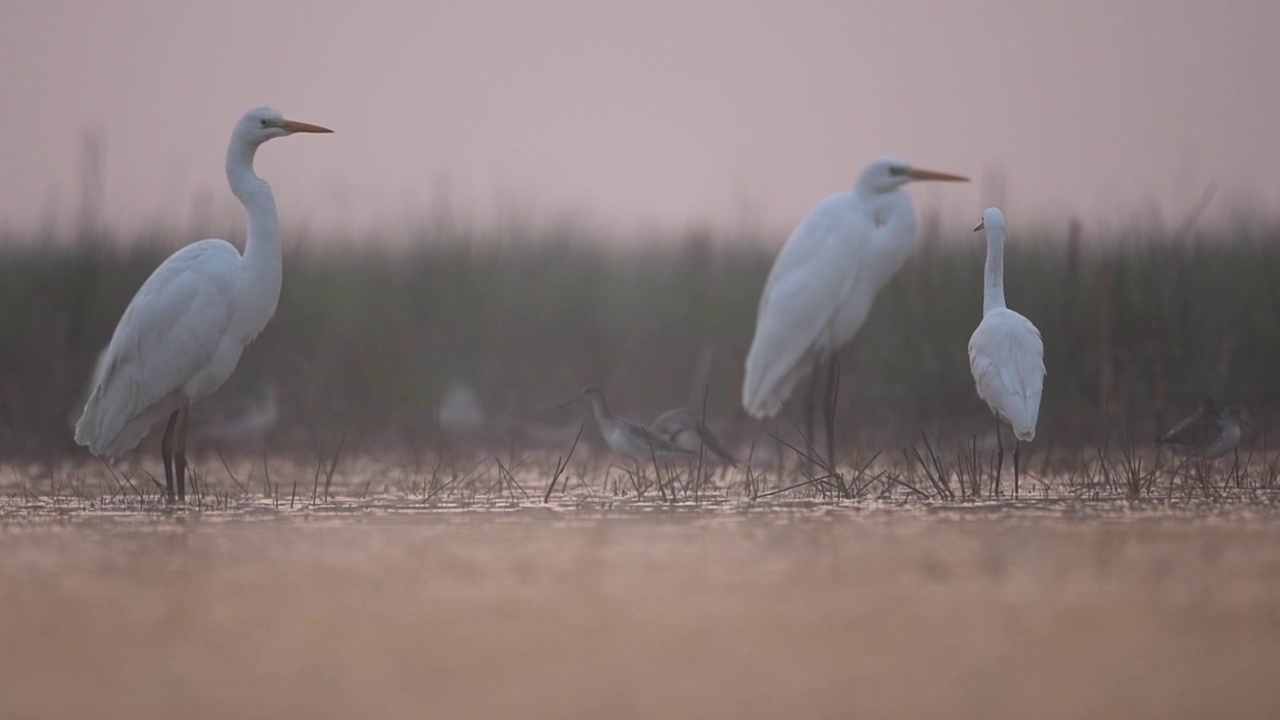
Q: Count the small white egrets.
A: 1